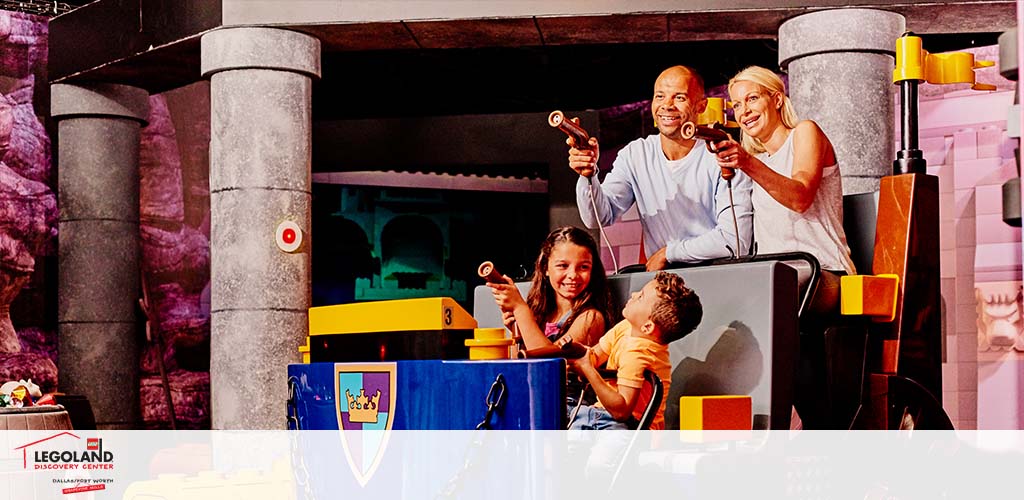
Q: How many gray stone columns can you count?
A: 3